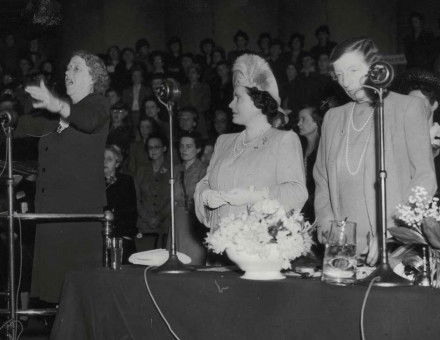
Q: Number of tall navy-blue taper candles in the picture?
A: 0